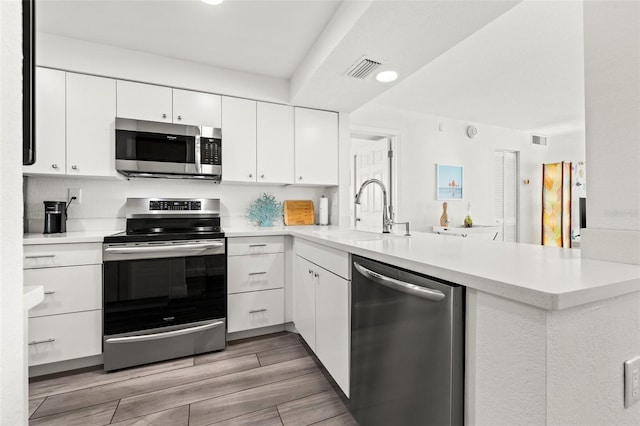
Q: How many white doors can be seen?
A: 2